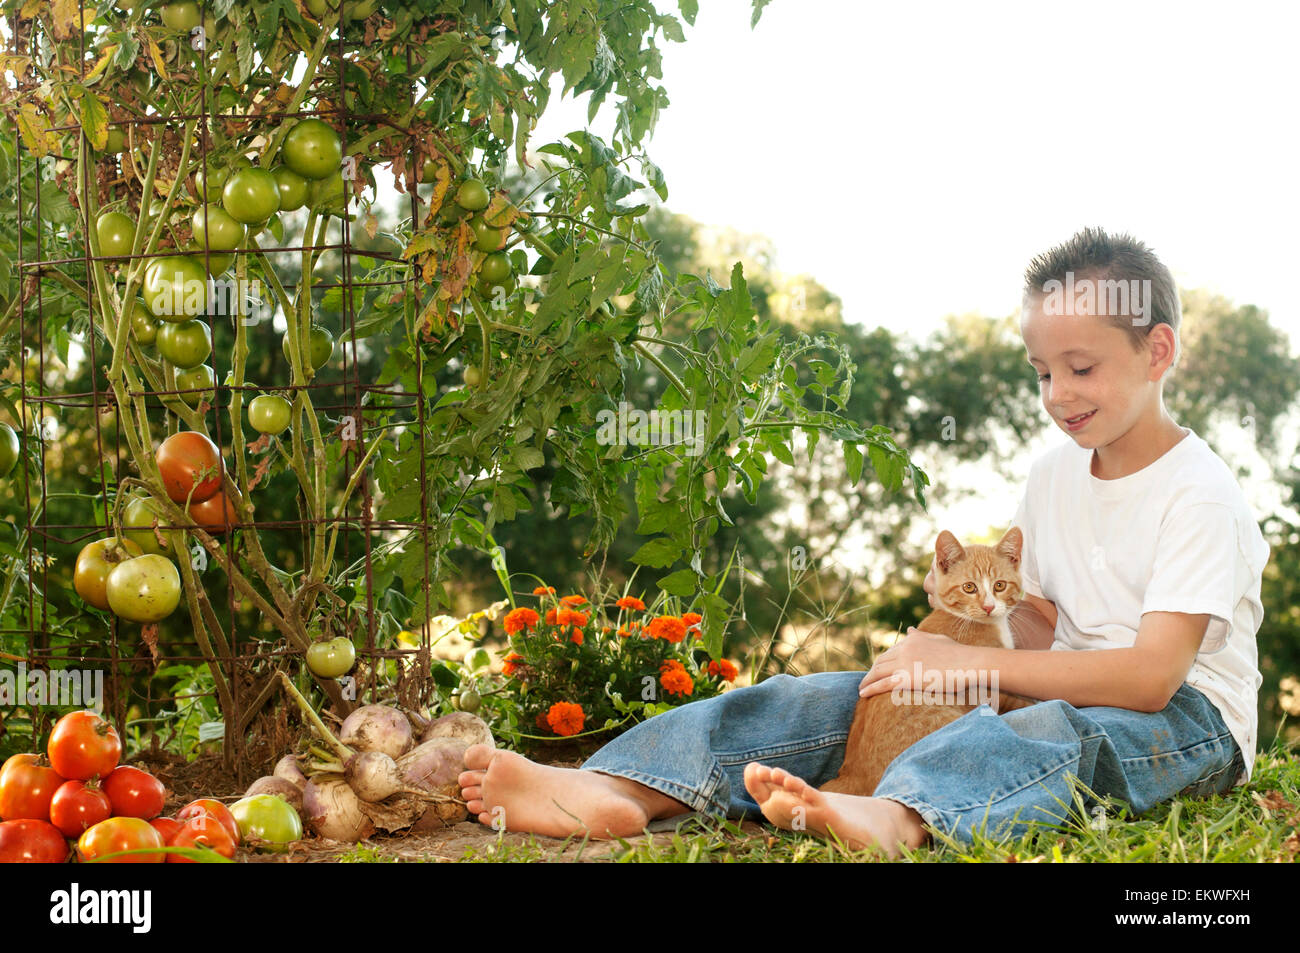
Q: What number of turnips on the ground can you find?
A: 7